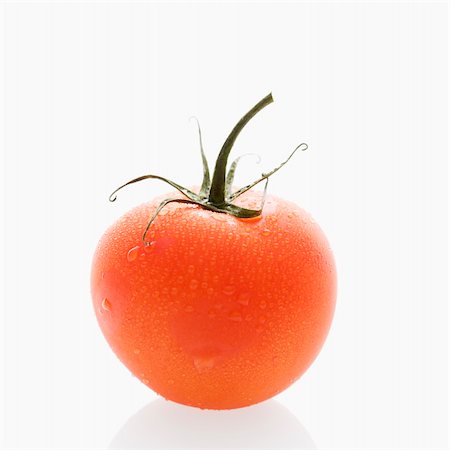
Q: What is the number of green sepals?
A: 6